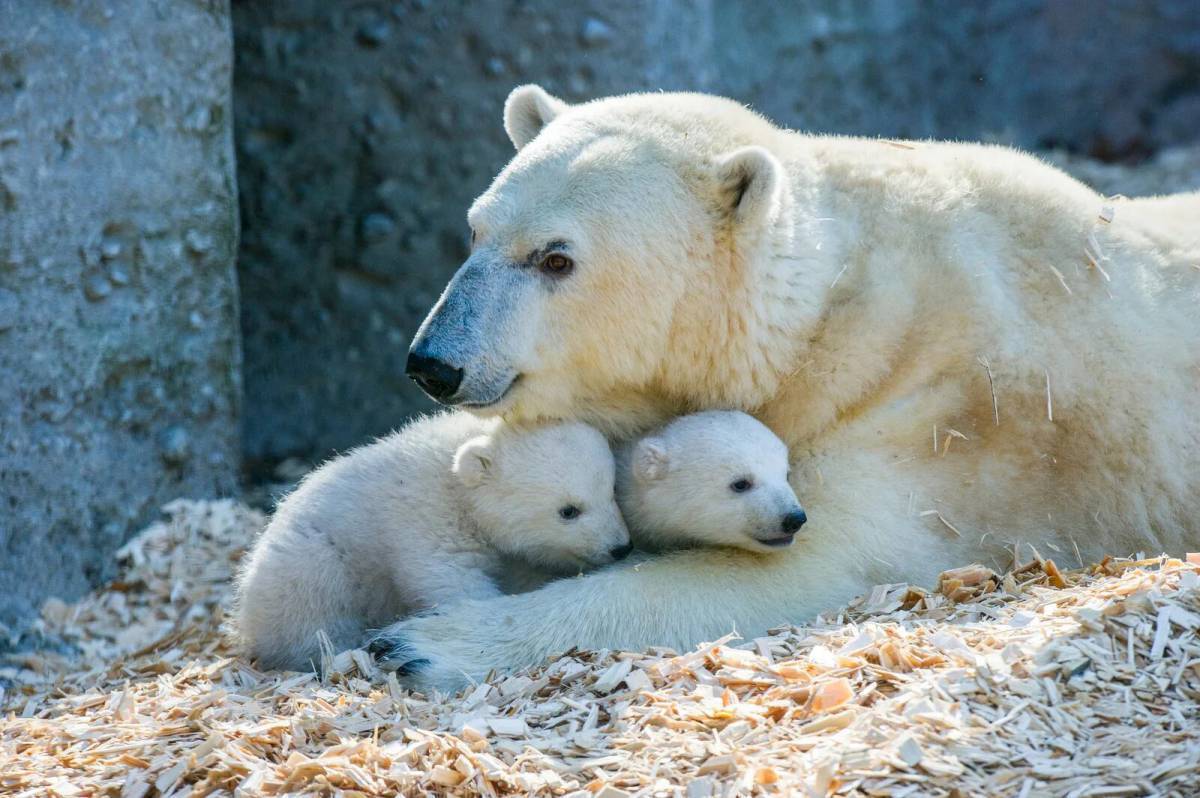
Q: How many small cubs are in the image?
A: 2